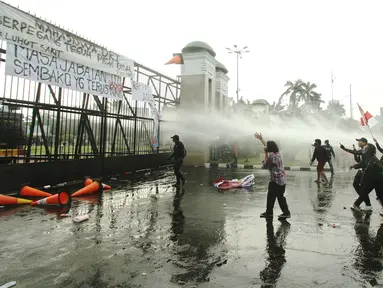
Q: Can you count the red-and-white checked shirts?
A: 1